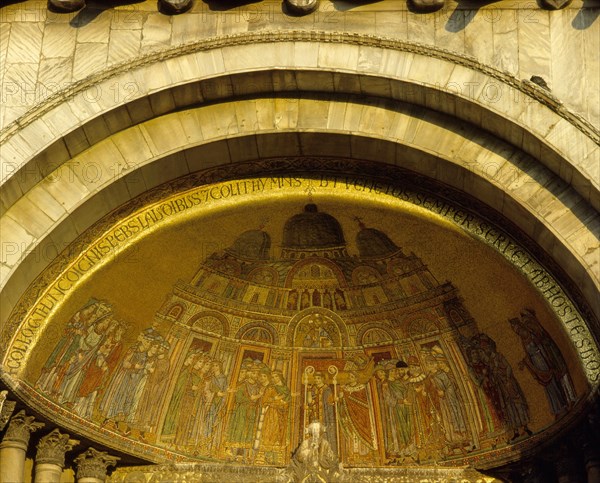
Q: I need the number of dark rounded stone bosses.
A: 5